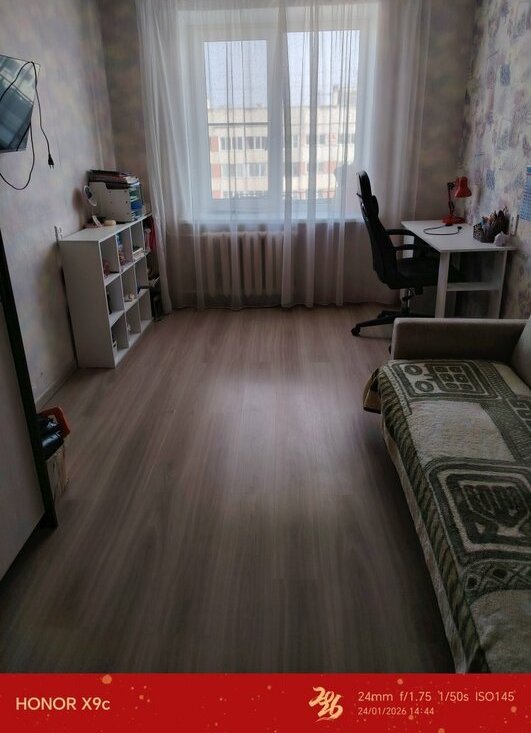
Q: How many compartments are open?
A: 9